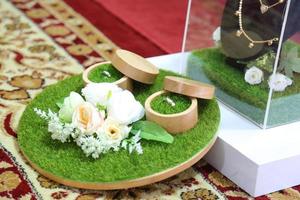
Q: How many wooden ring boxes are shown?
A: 2